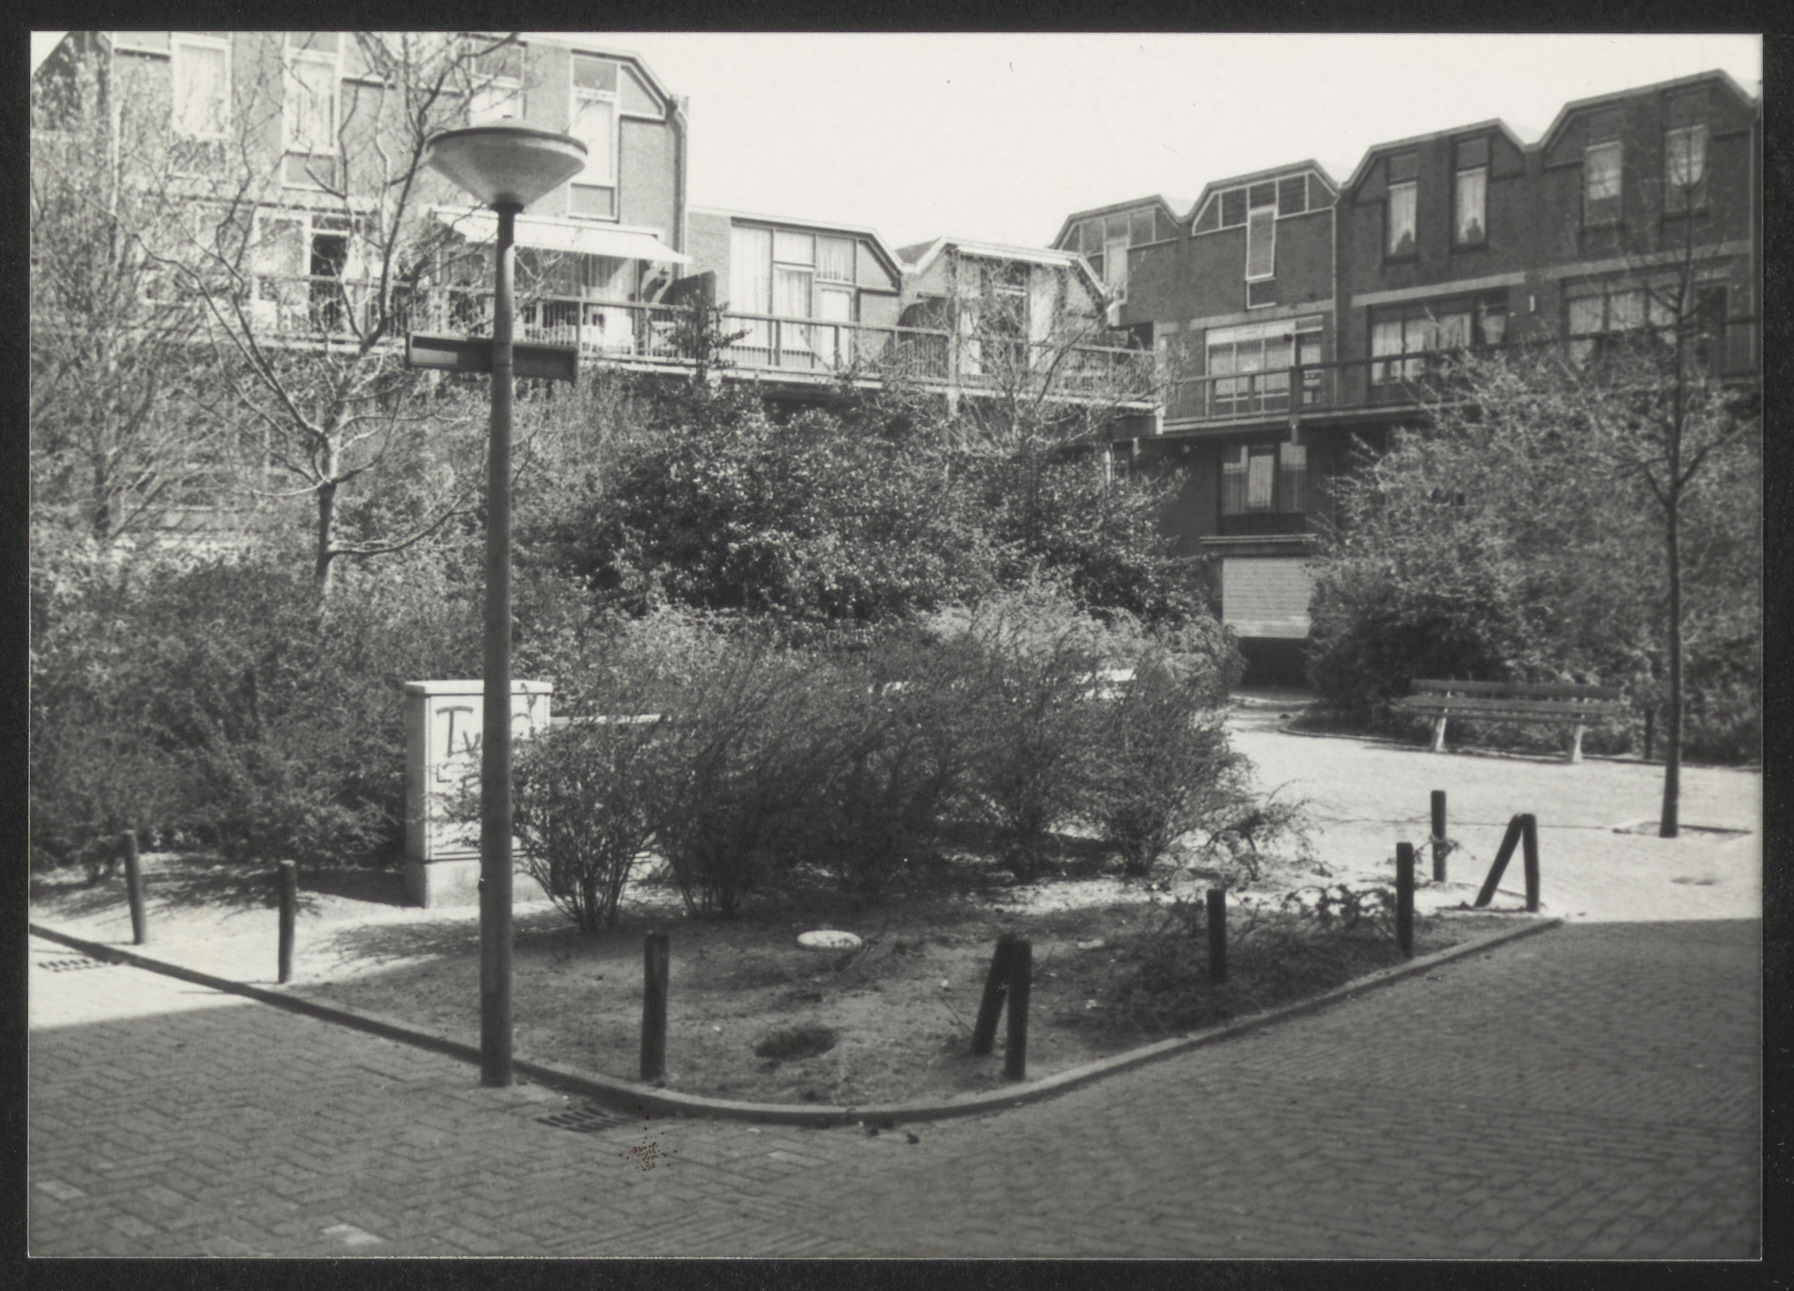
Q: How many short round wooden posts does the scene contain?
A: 10